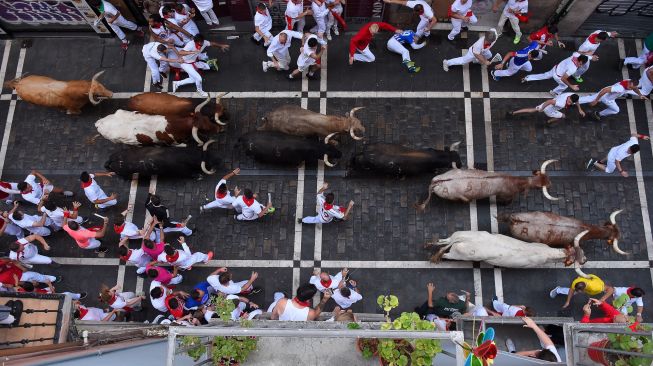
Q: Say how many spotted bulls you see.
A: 1